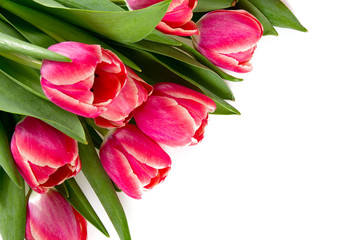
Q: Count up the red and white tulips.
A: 8